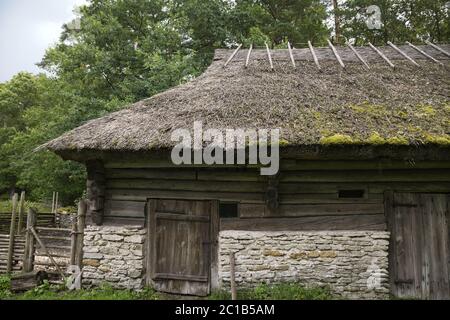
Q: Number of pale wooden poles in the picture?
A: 11